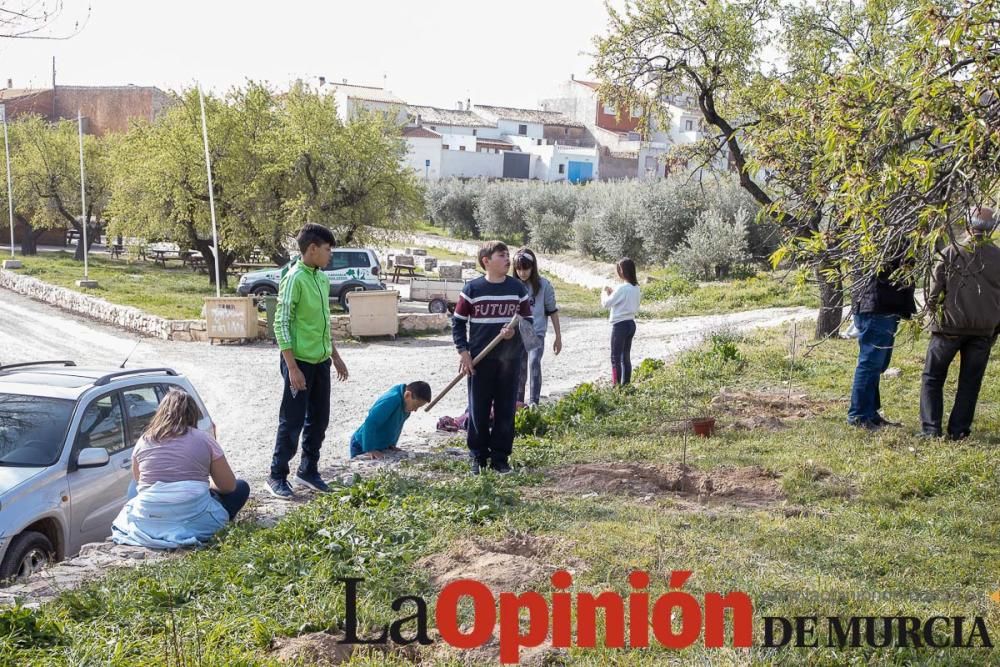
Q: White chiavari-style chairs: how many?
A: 0